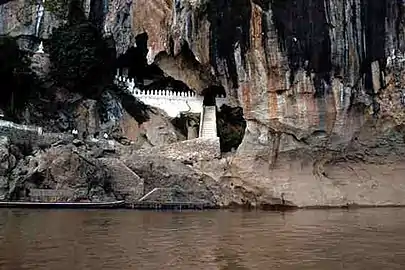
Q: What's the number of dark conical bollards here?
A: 0